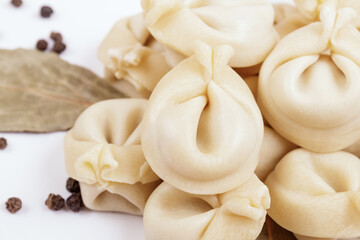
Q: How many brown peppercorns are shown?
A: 10